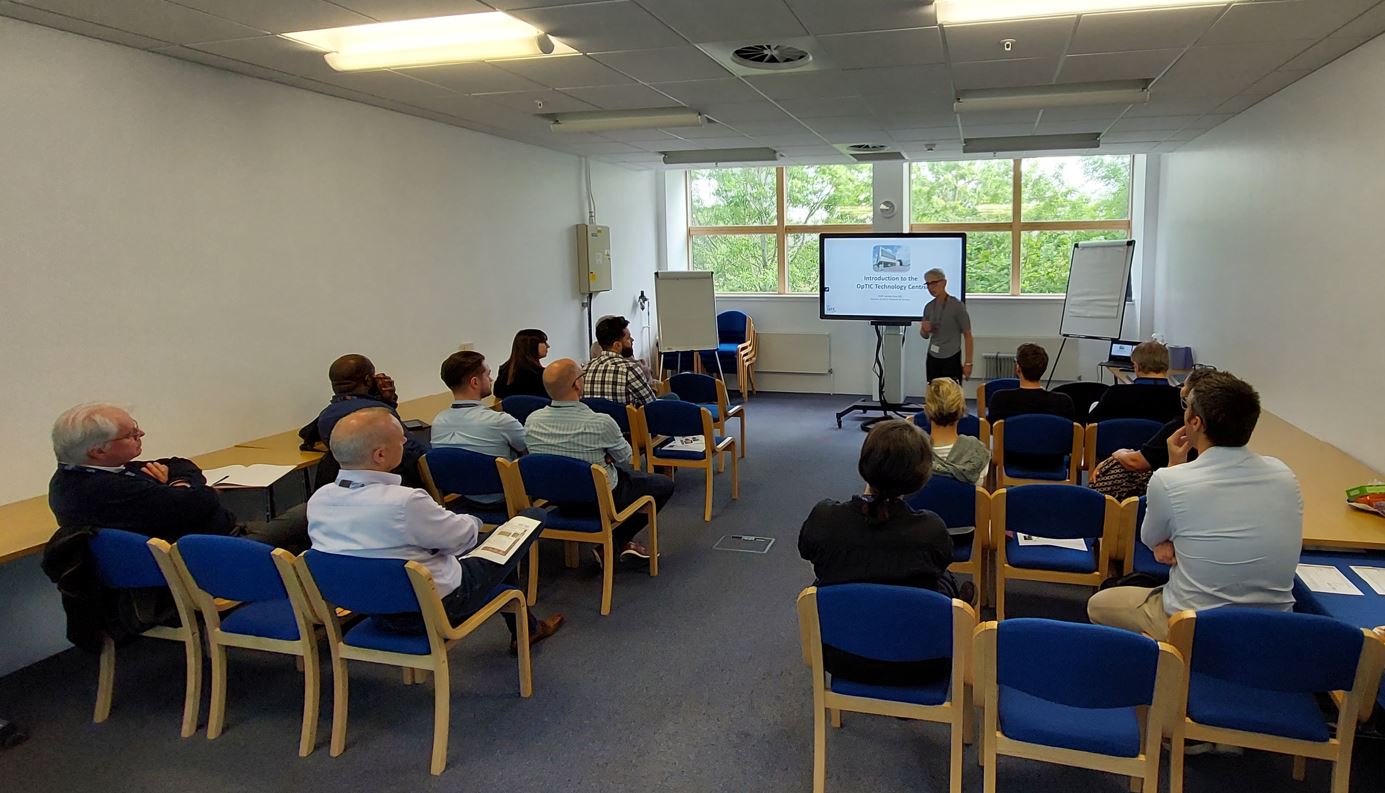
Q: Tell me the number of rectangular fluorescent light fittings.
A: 6